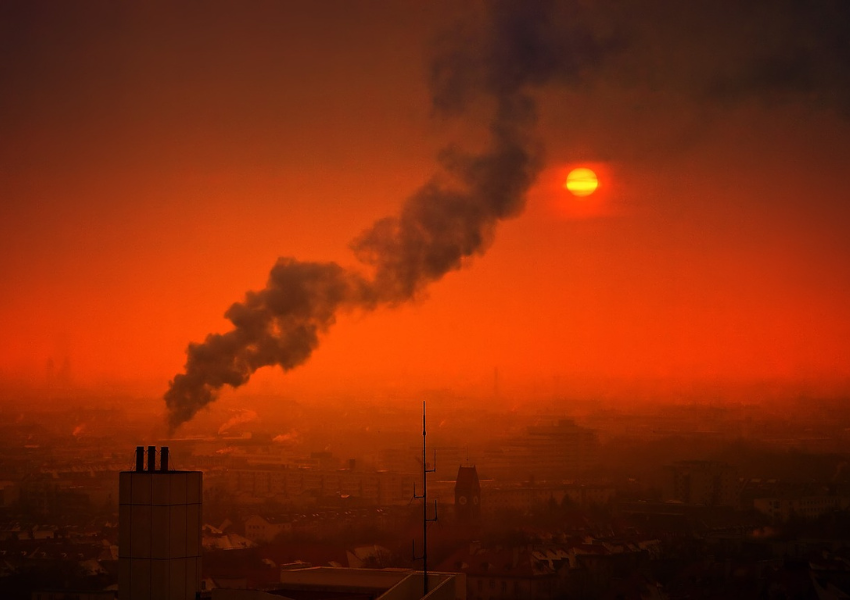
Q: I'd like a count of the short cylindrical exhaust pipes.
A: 3